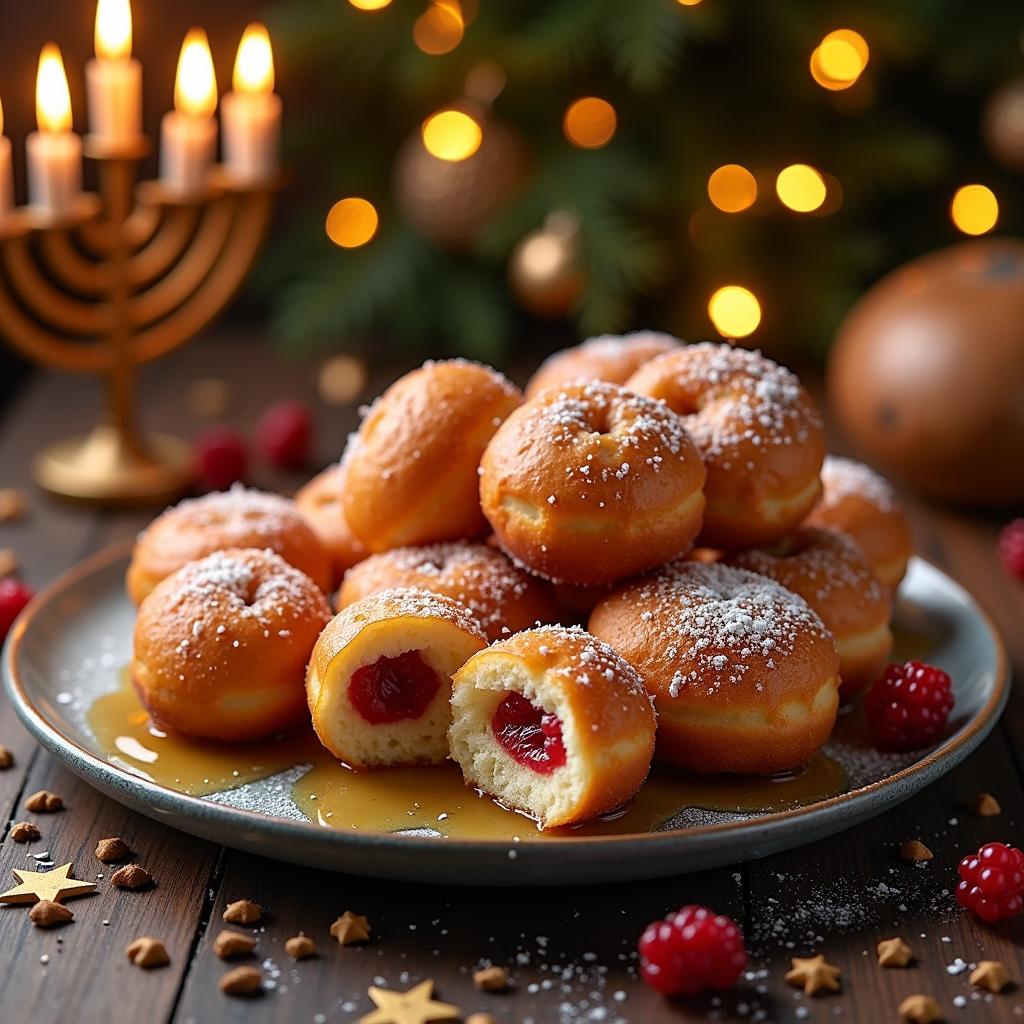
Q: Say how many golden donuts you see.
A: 13